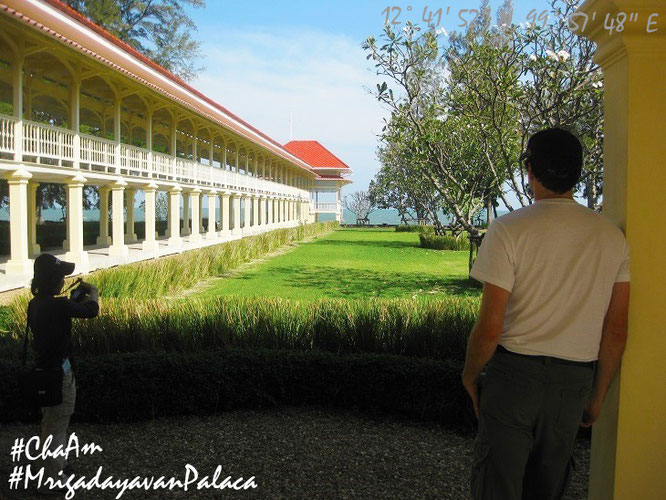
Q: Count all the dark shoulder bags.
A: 1